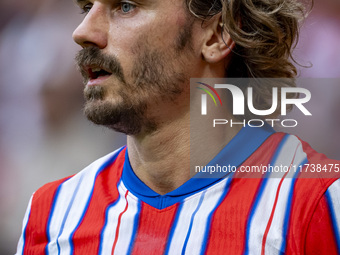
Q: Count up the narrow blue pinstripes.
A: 2